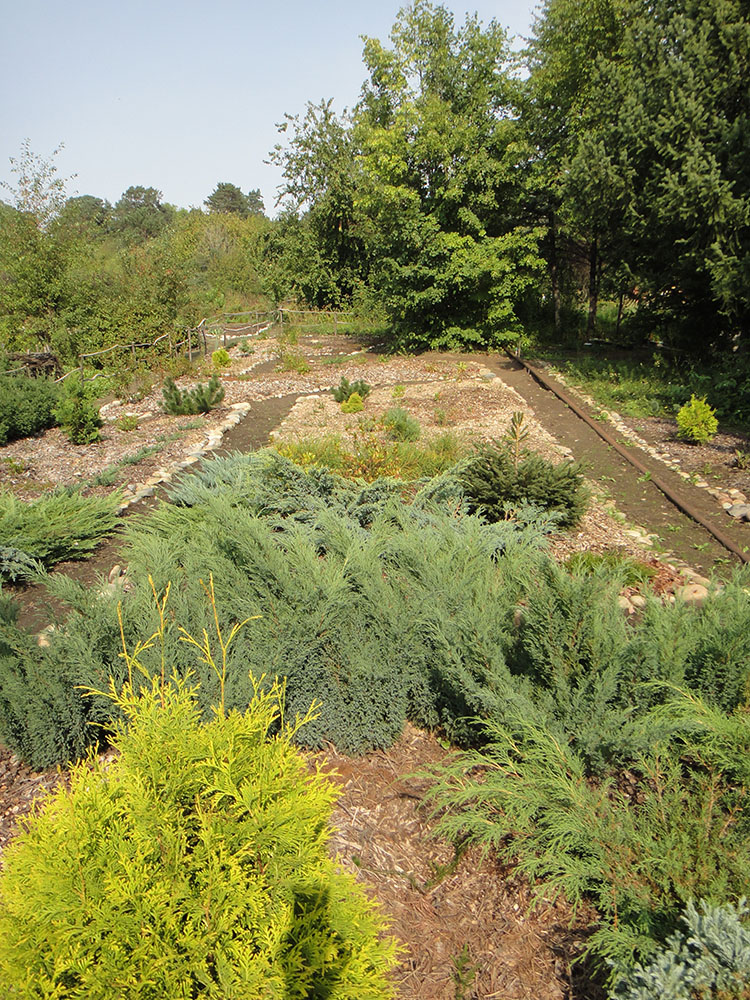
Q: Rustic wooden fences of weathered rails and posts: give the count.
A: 1